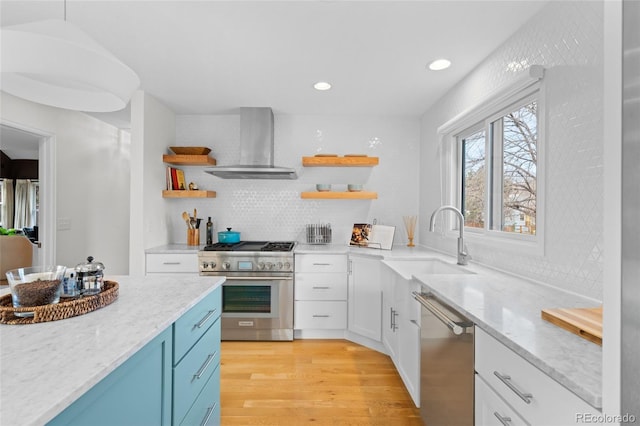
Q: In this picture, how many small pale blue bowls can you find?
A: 2